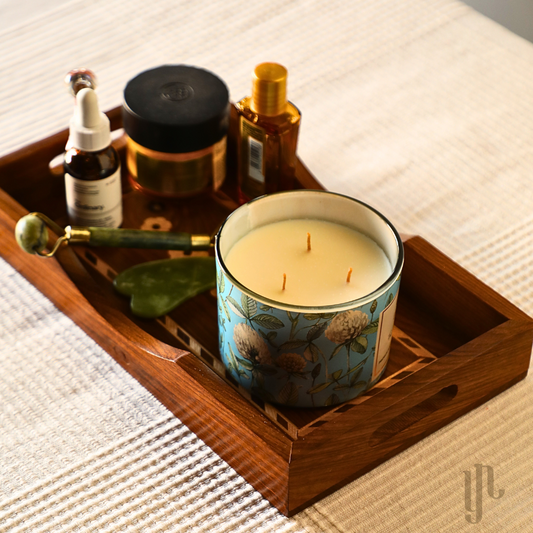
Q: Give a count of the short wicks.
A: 3